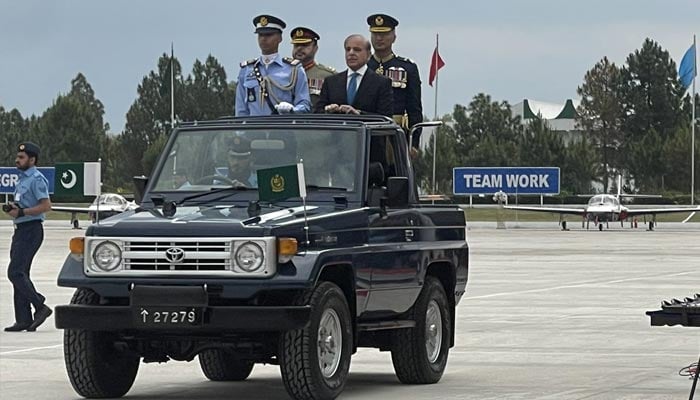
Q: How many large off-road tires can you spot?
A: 4